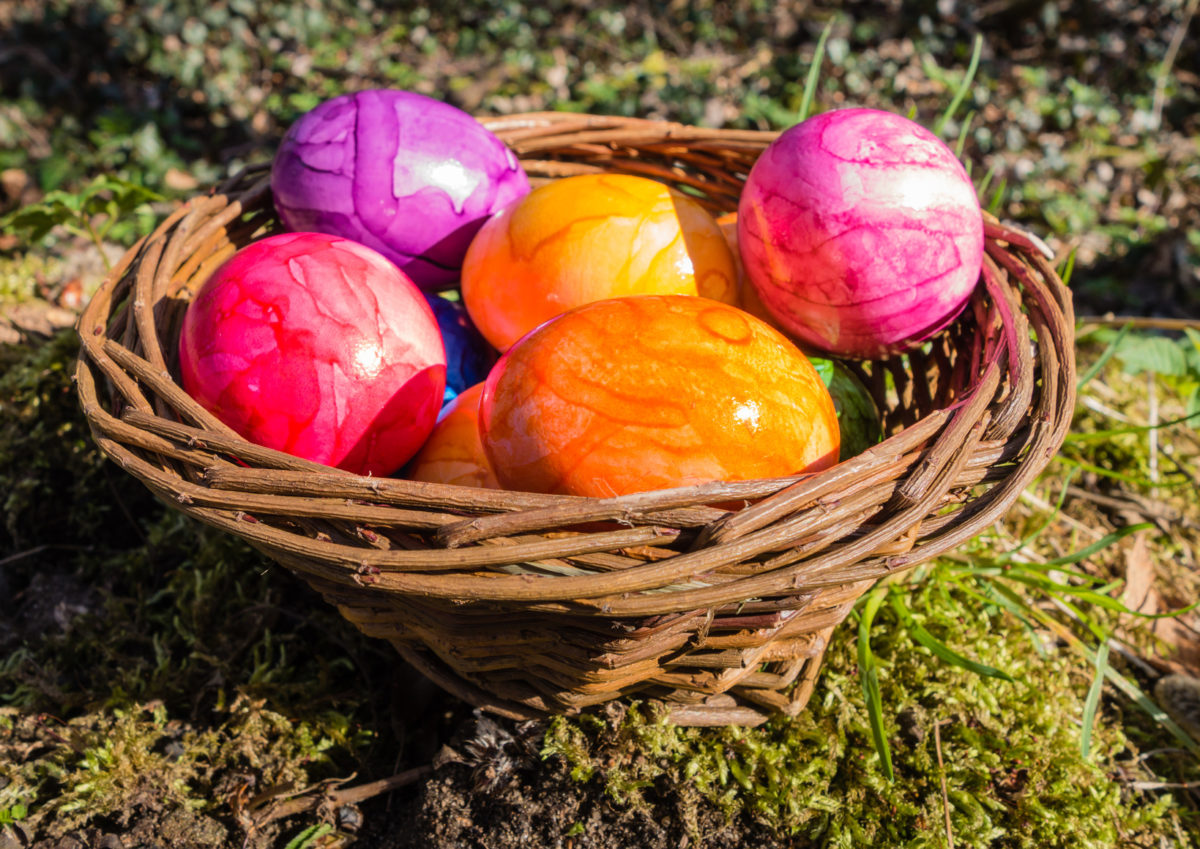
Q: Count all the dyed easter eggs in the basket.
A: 9